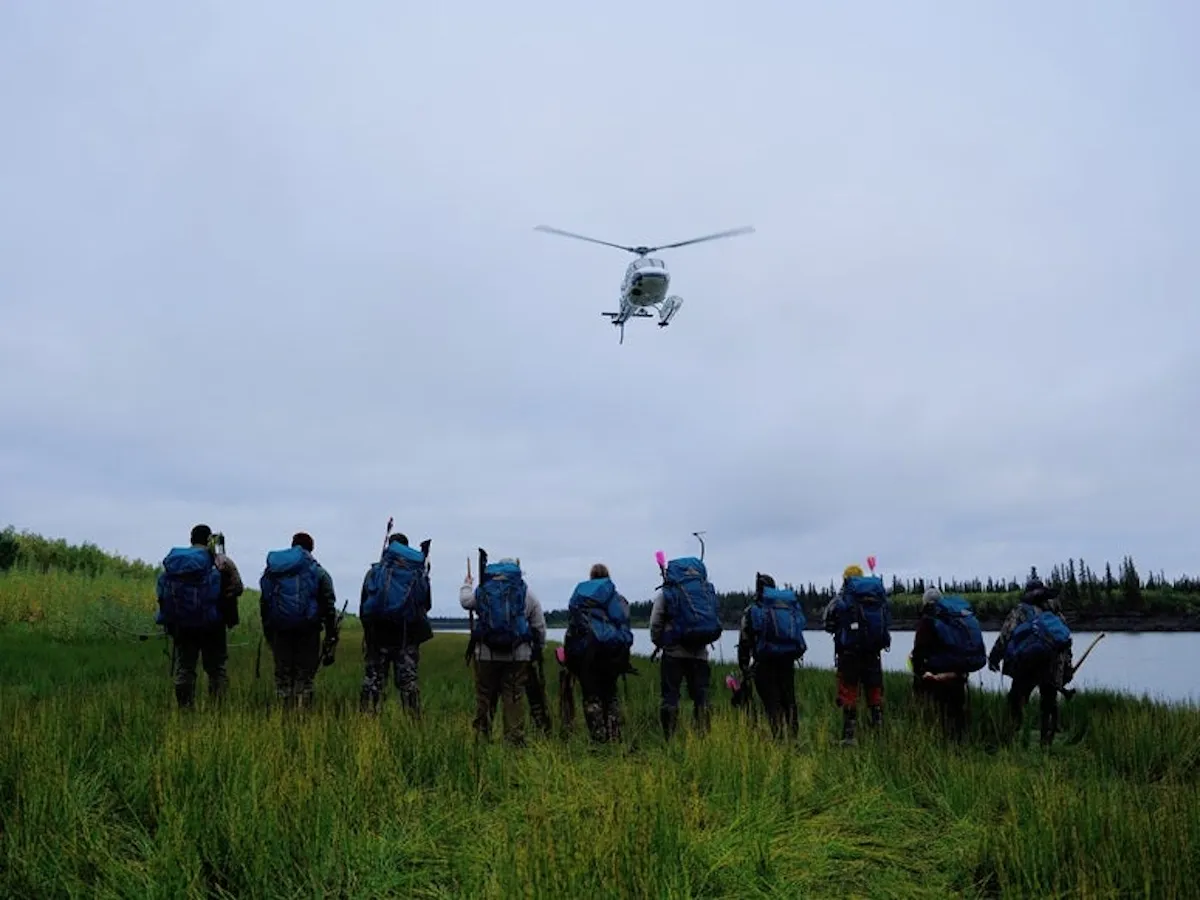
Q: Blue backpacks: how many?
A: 10